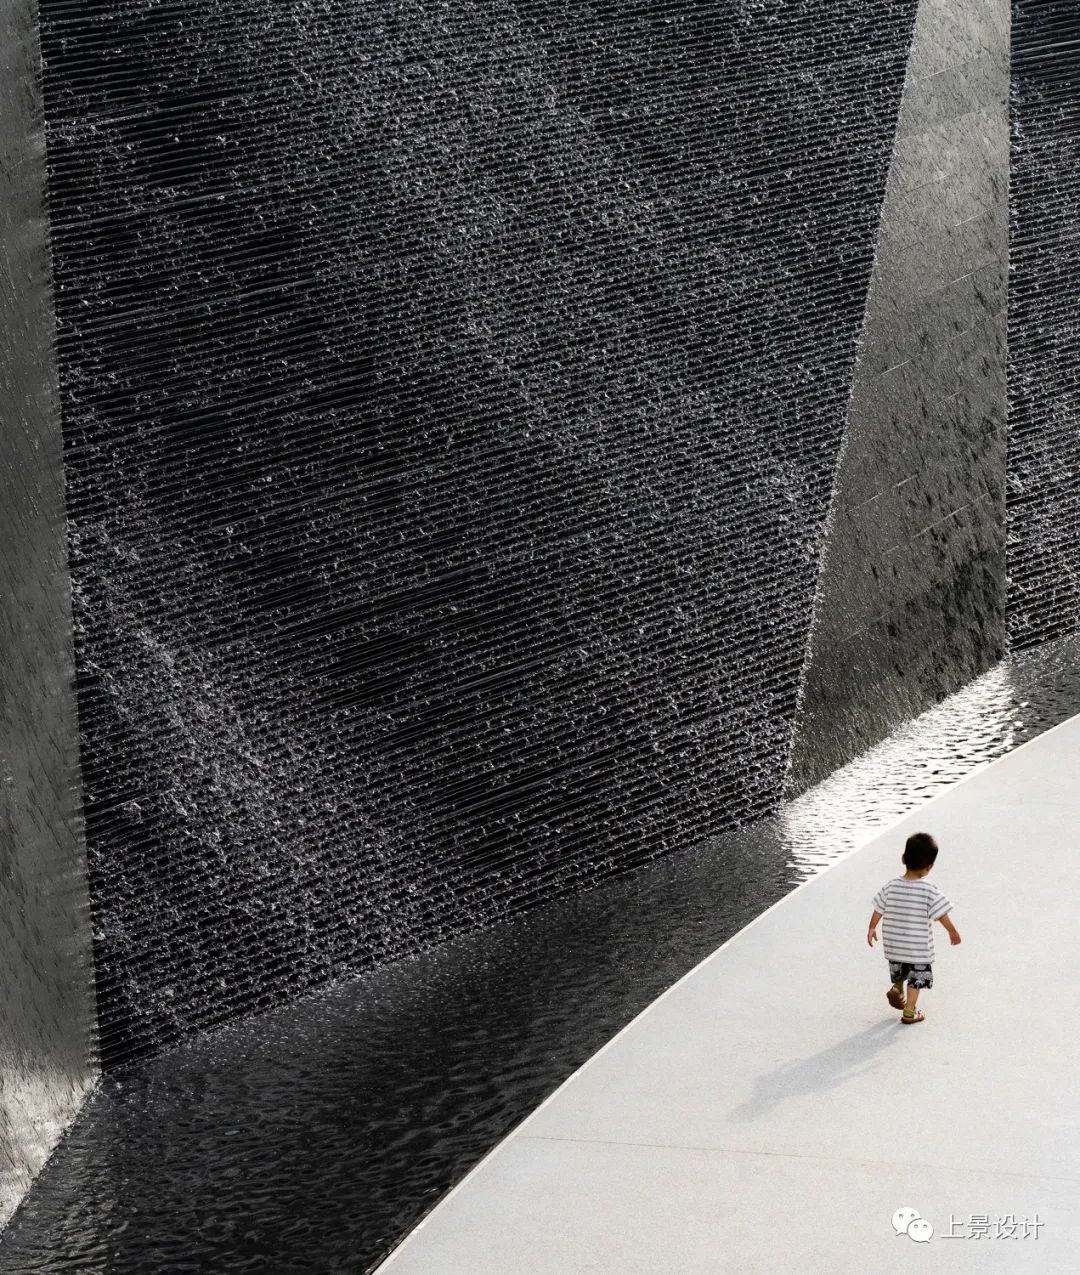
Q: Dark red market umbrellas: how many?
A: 0